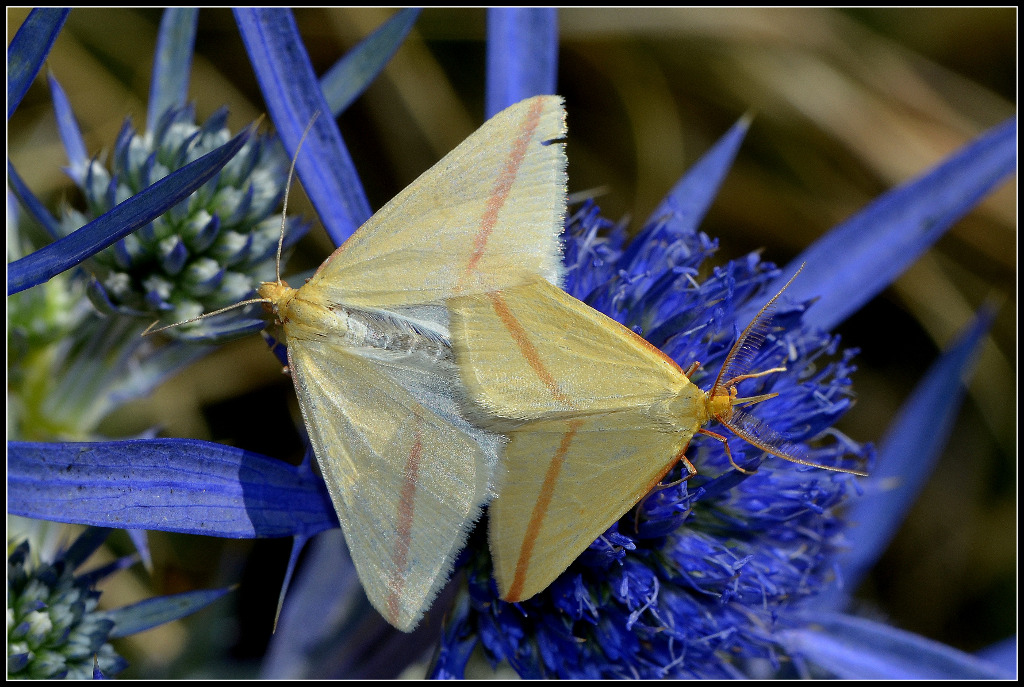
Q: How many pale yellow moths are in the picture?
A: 2